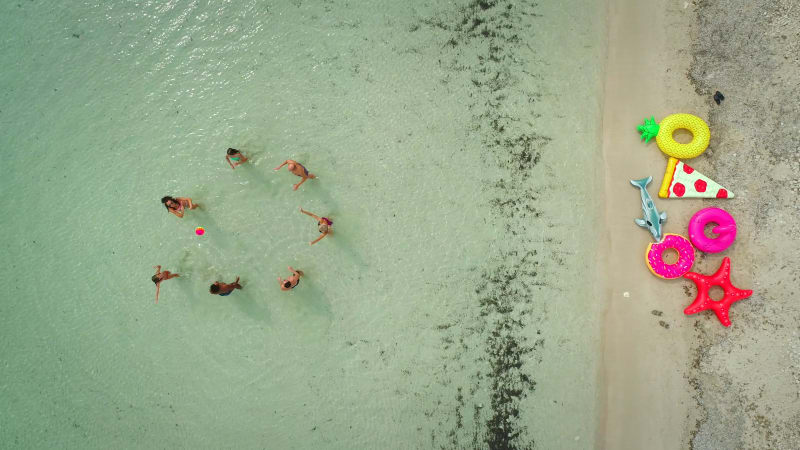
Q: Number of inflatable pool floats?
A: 6